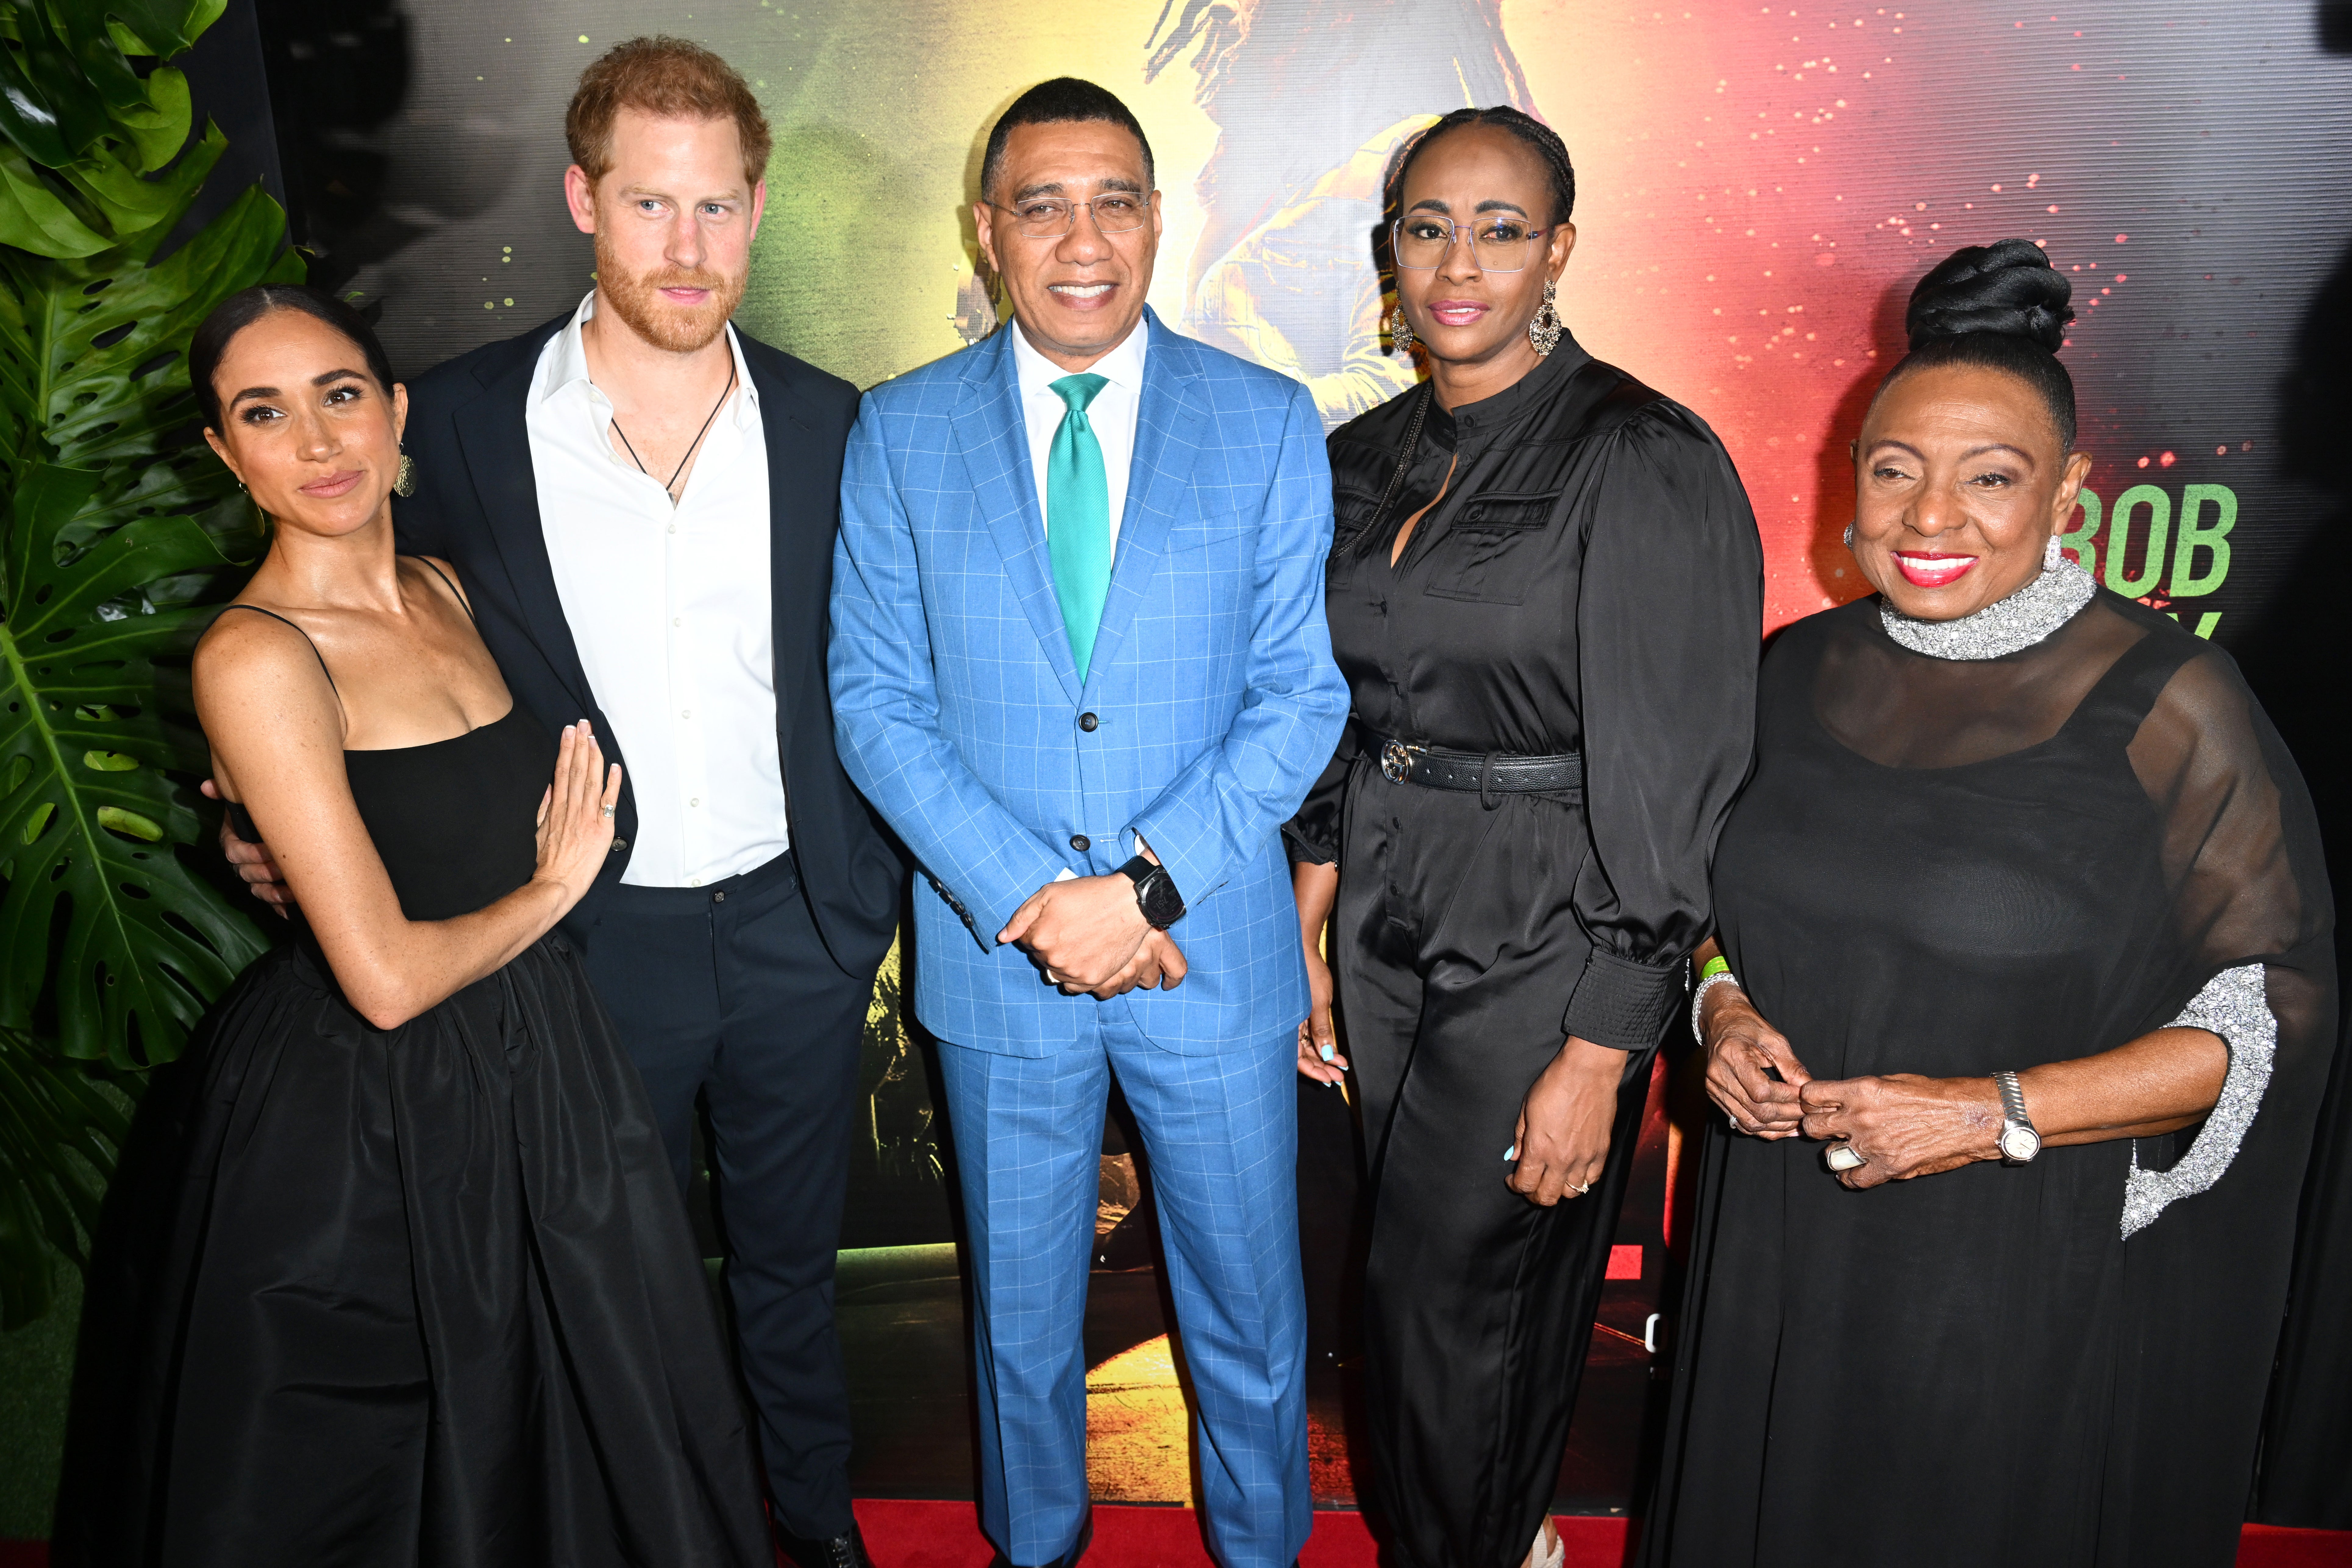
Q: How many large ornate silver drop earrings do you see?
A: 2